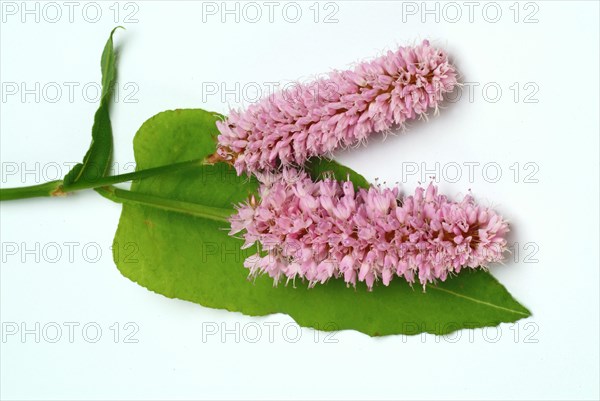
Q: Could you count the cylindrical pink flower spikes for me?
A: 2